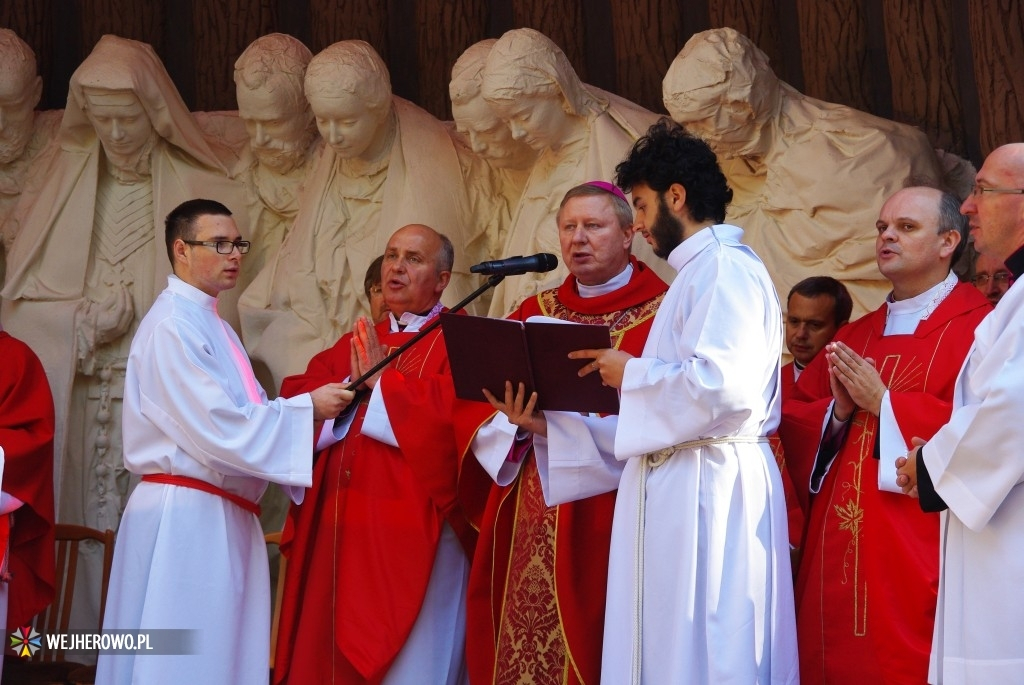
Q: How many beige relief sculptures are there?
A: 7